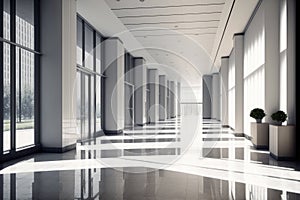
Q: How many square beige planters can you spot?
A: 2